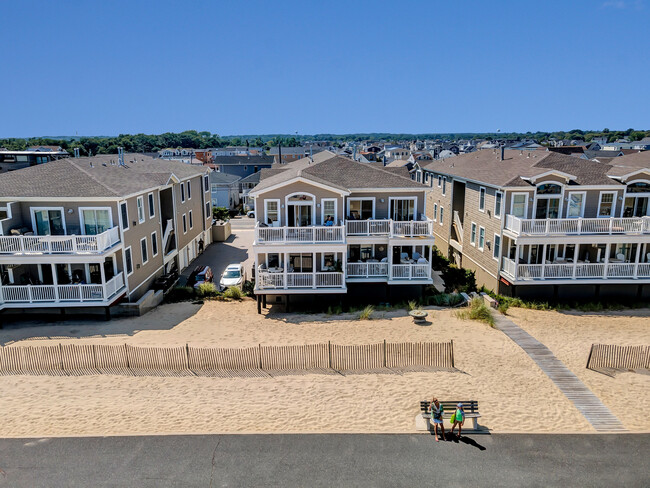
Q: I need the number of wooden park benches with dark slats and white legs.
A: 1